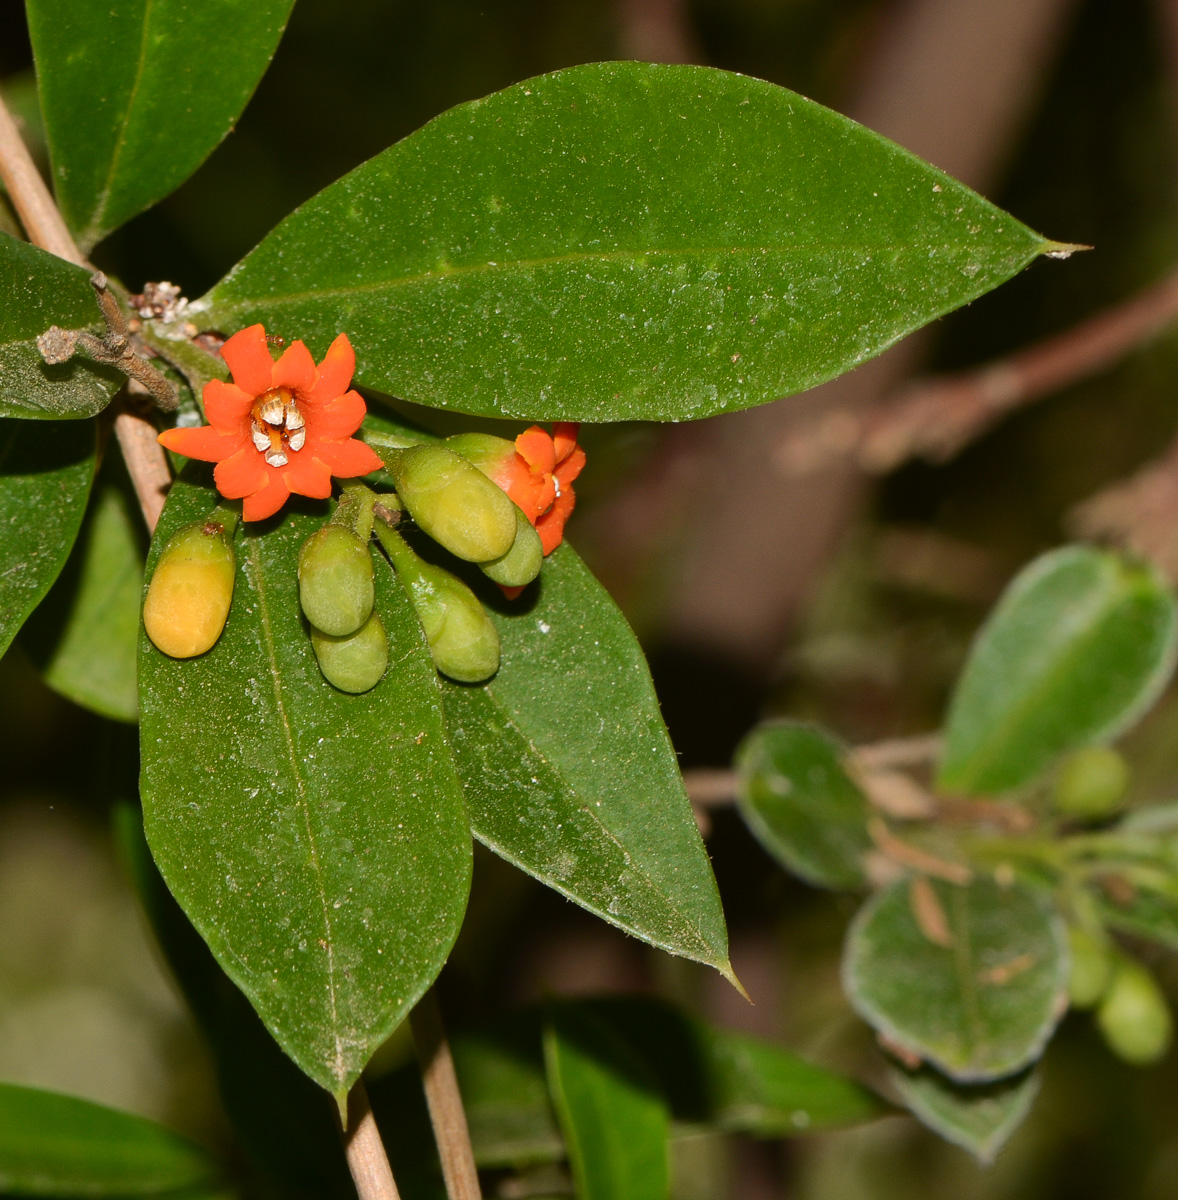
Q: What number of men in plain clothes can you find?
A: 0